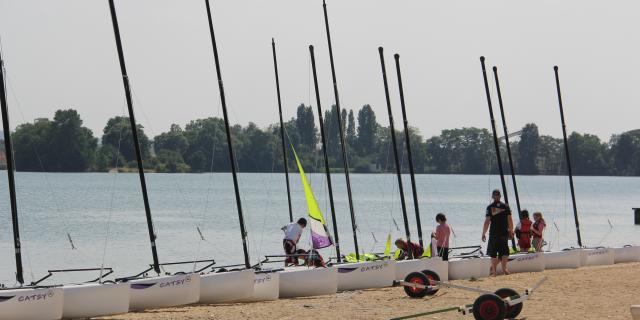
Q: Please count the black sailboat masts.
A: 11